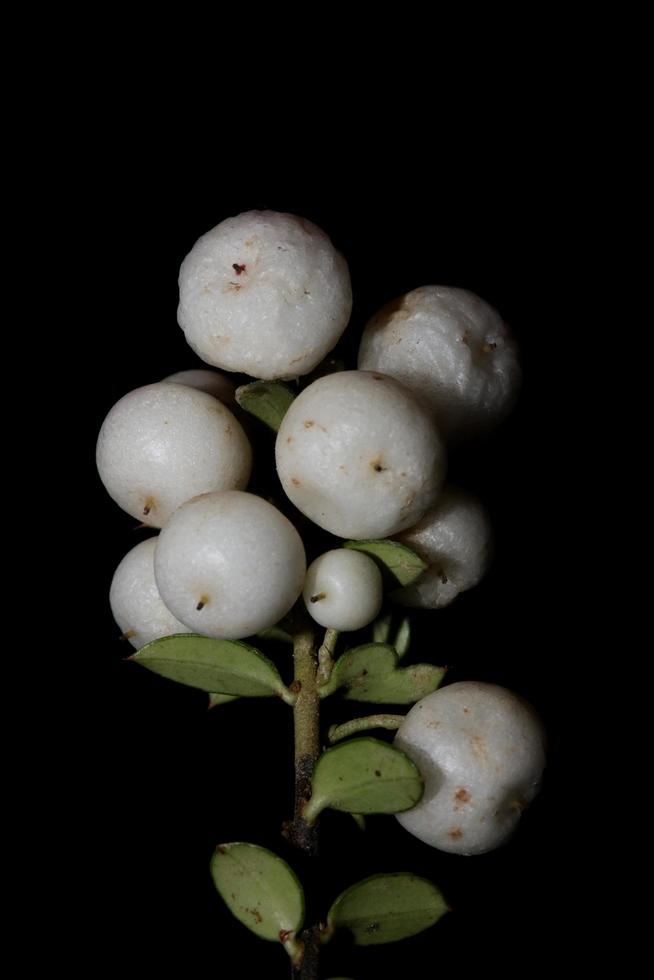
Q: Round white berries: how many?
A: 10